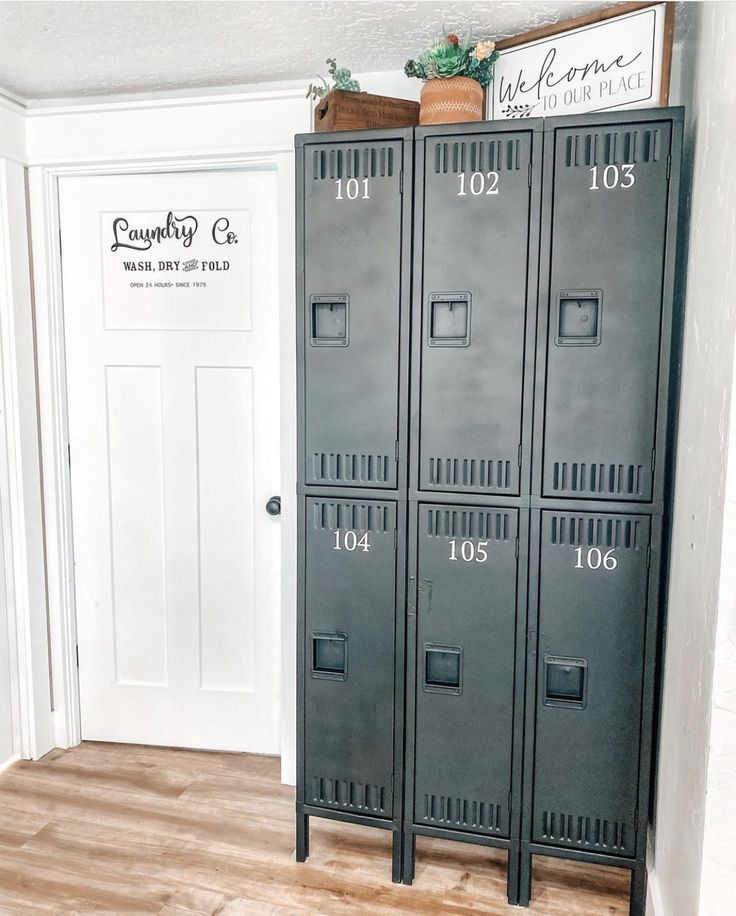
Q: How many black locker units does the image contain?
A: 6